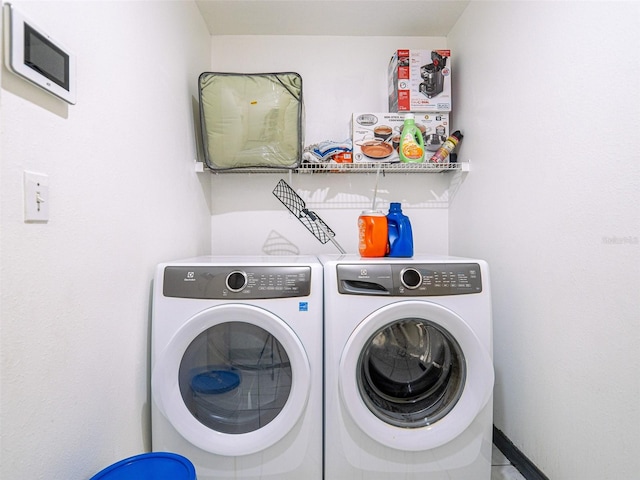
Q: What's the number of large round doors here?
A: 2